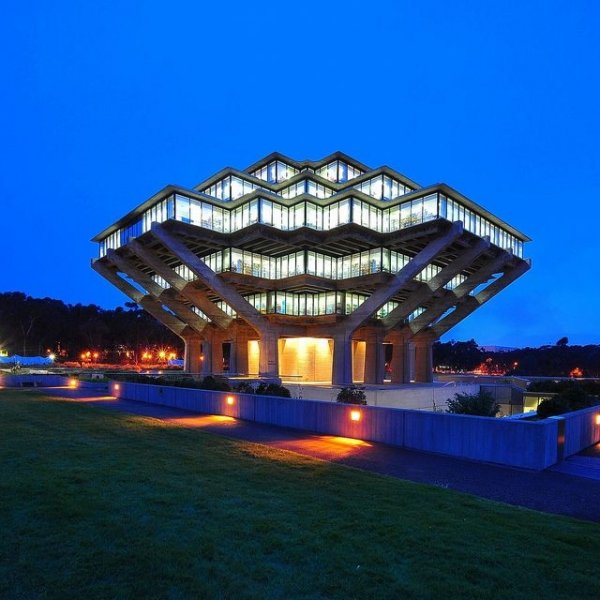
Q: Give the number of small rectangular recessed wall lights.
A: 5